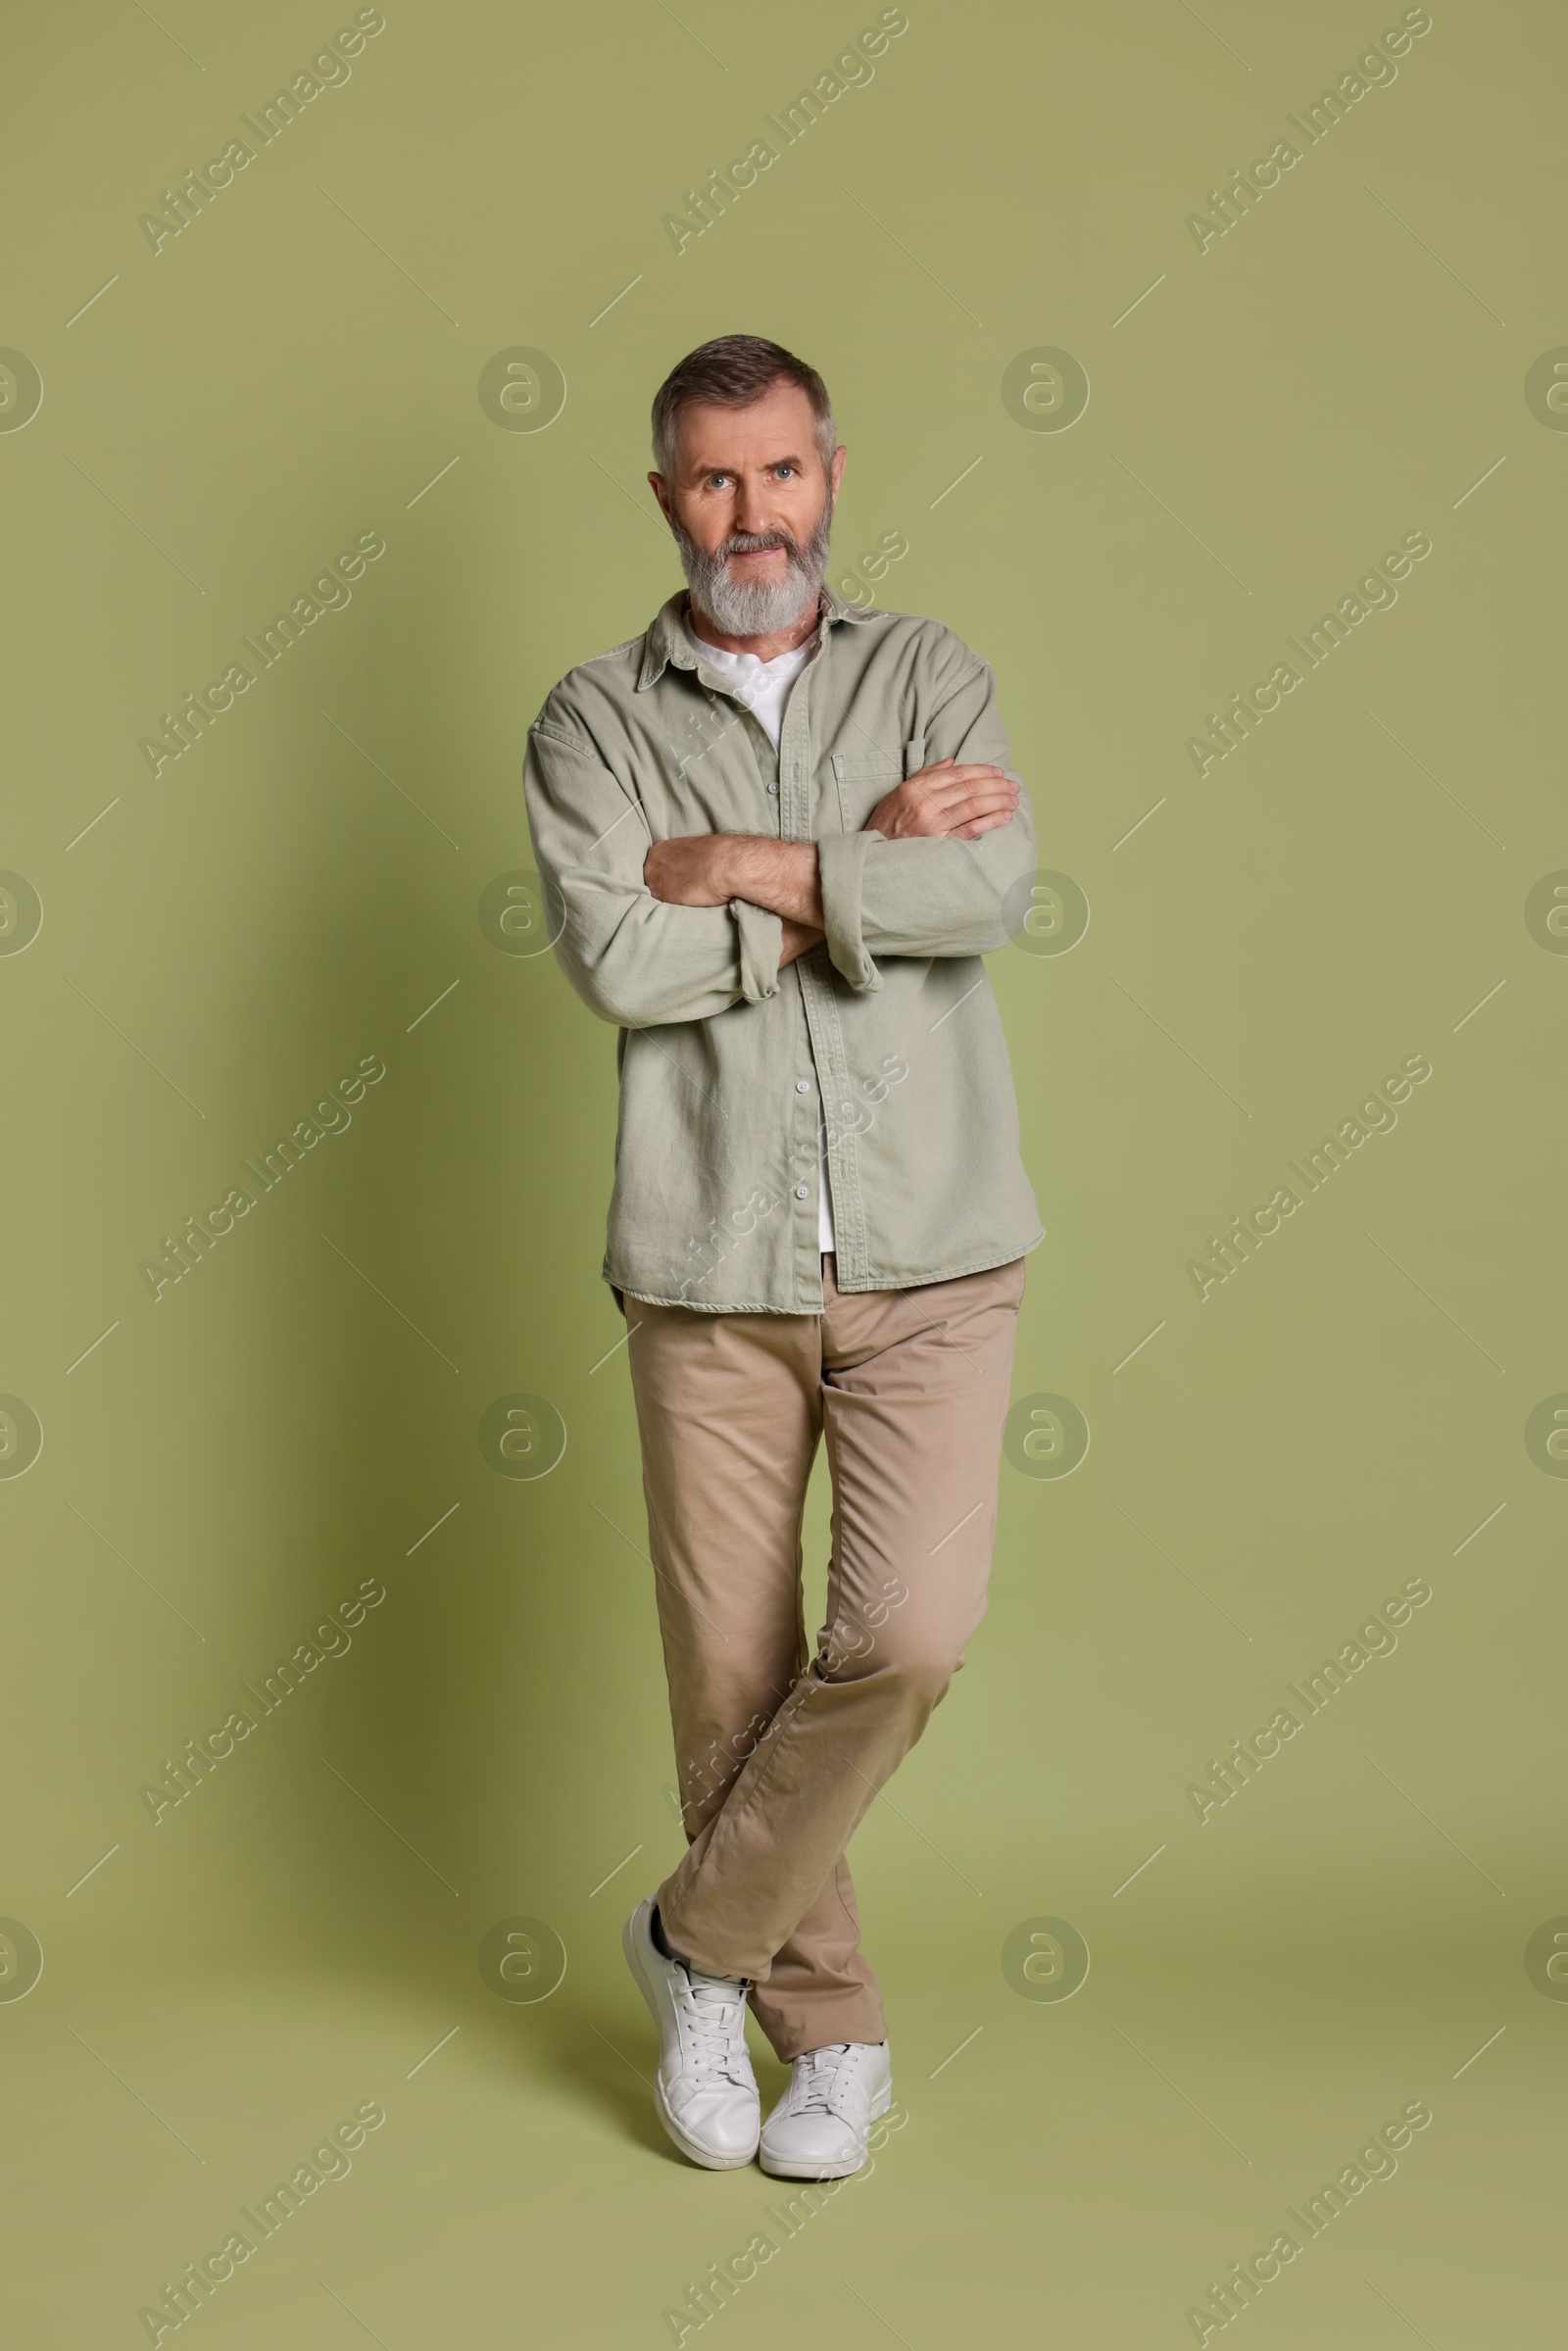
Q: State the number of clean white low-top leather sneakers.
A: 2